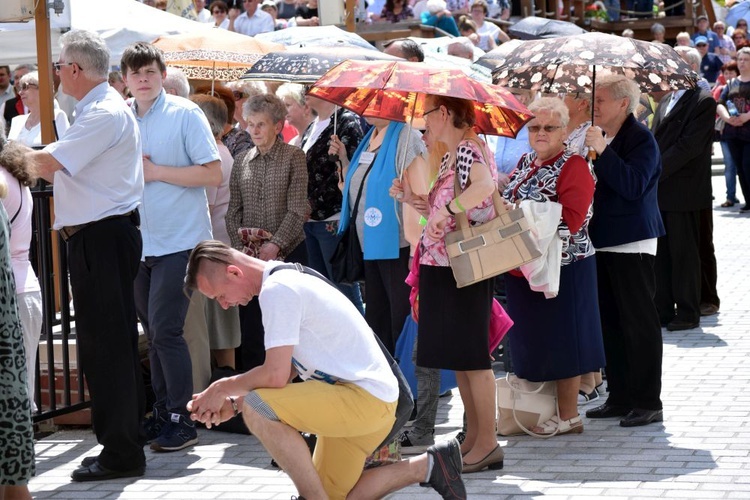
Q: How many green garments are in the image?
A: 1